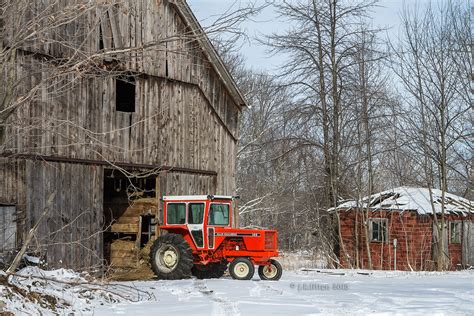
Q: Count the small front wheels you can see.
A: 2